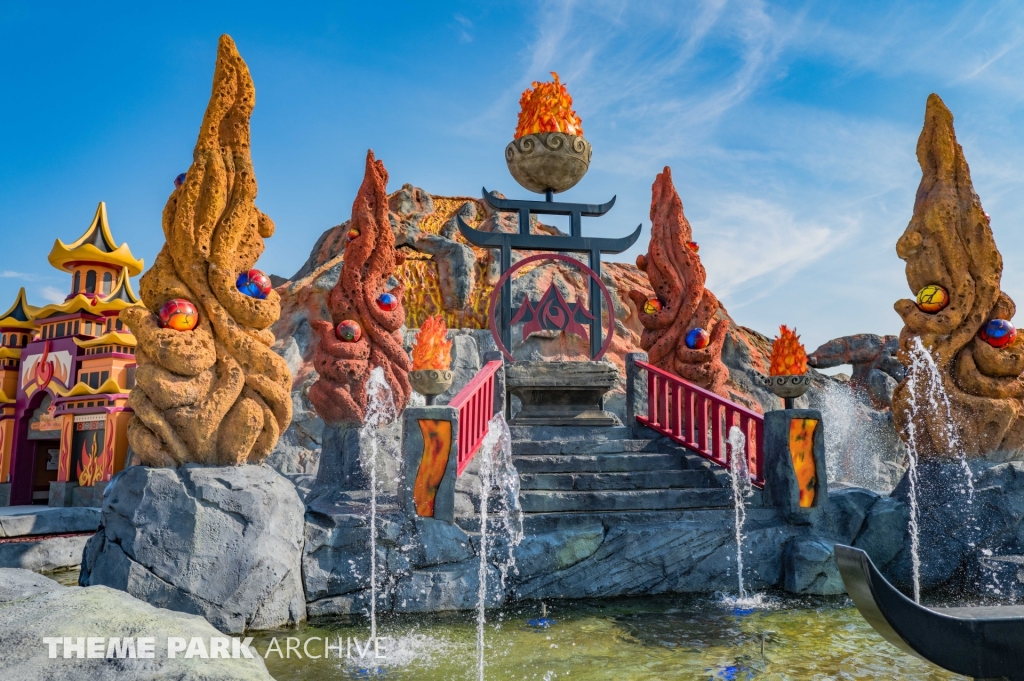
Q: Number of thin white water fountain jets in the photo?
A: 4